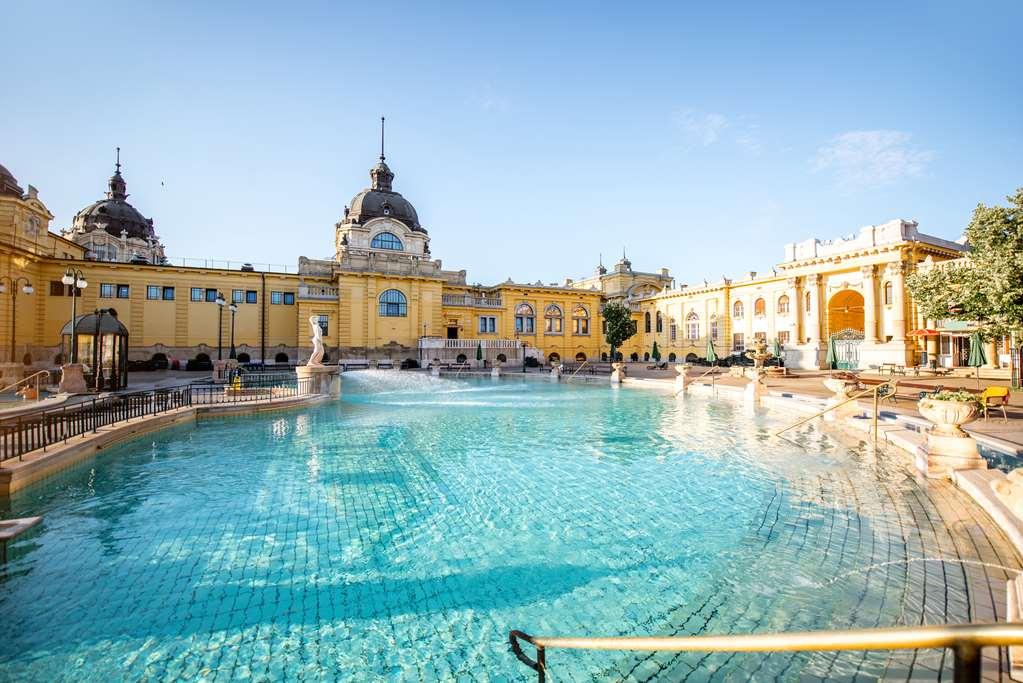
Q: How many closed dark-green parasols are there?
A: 6